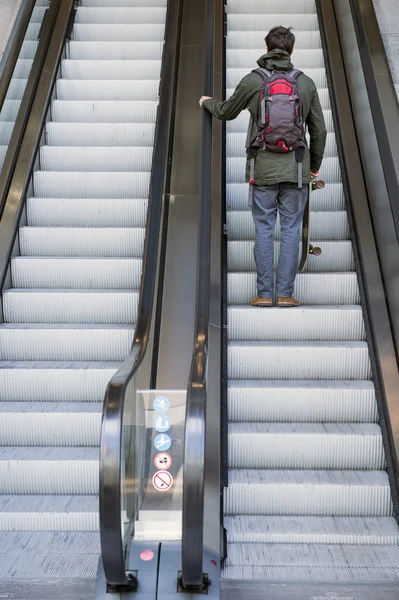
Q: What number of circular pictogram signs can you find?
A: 5